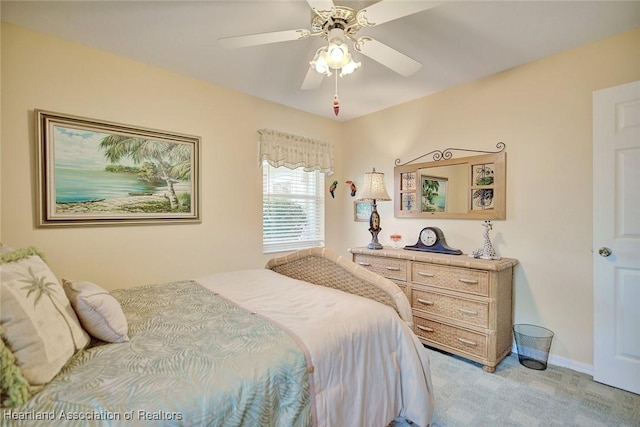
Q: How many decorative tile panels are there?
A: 4